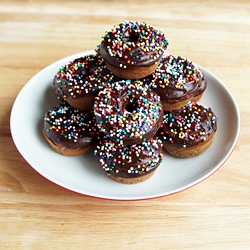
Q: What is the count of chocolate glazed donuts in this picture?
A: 7